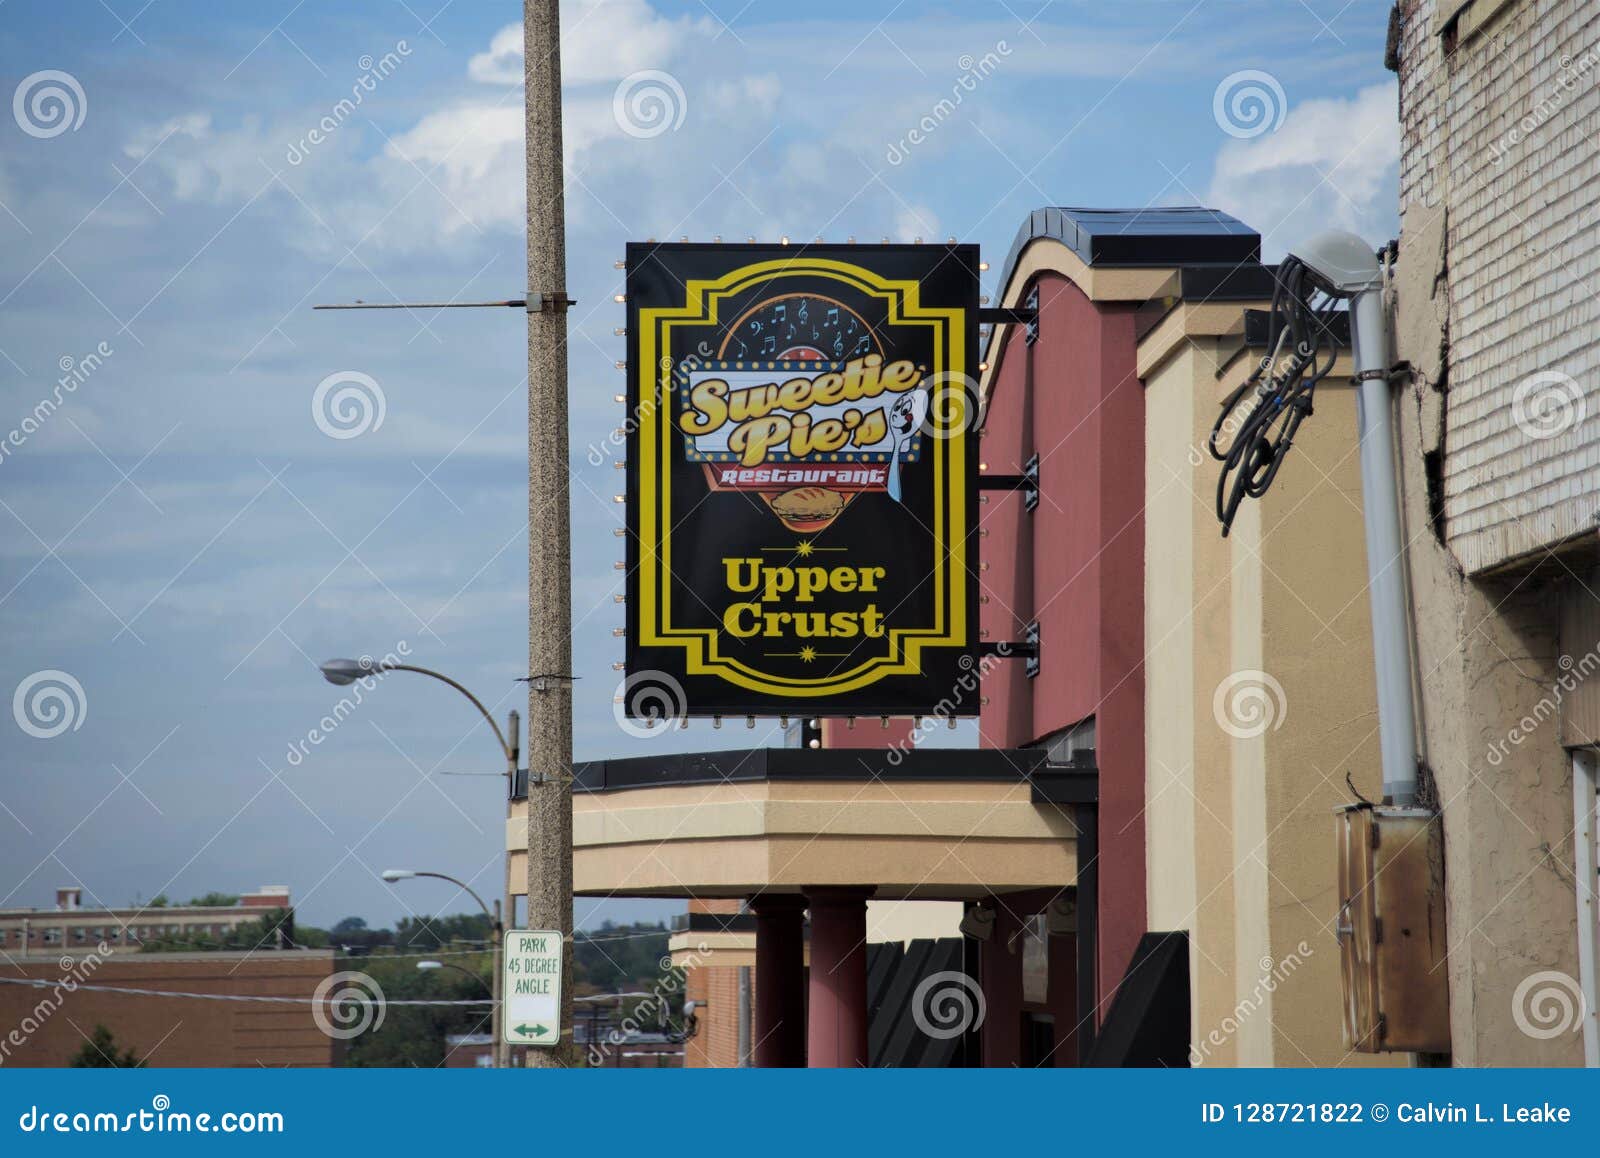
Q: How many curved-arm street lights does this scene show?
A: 3